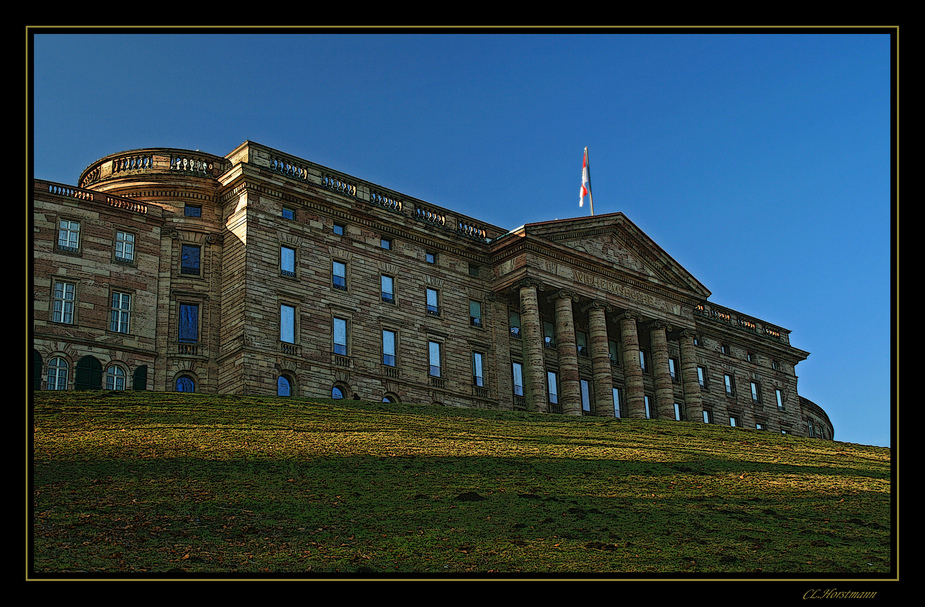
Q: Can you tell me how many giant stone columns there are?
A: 6